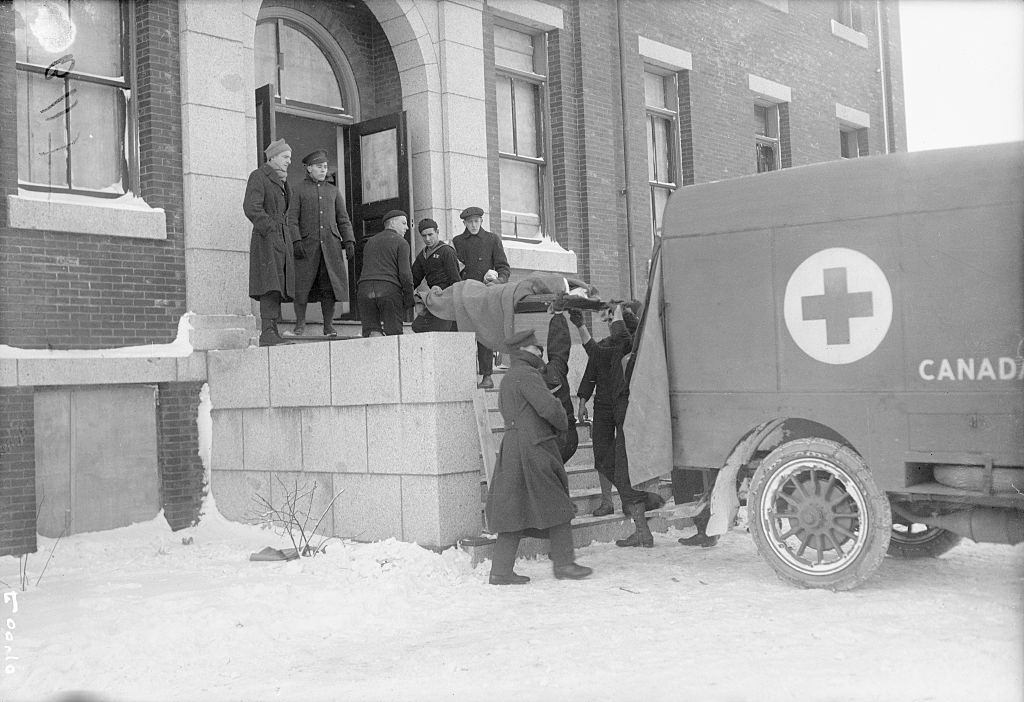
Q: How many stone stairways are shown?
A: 1